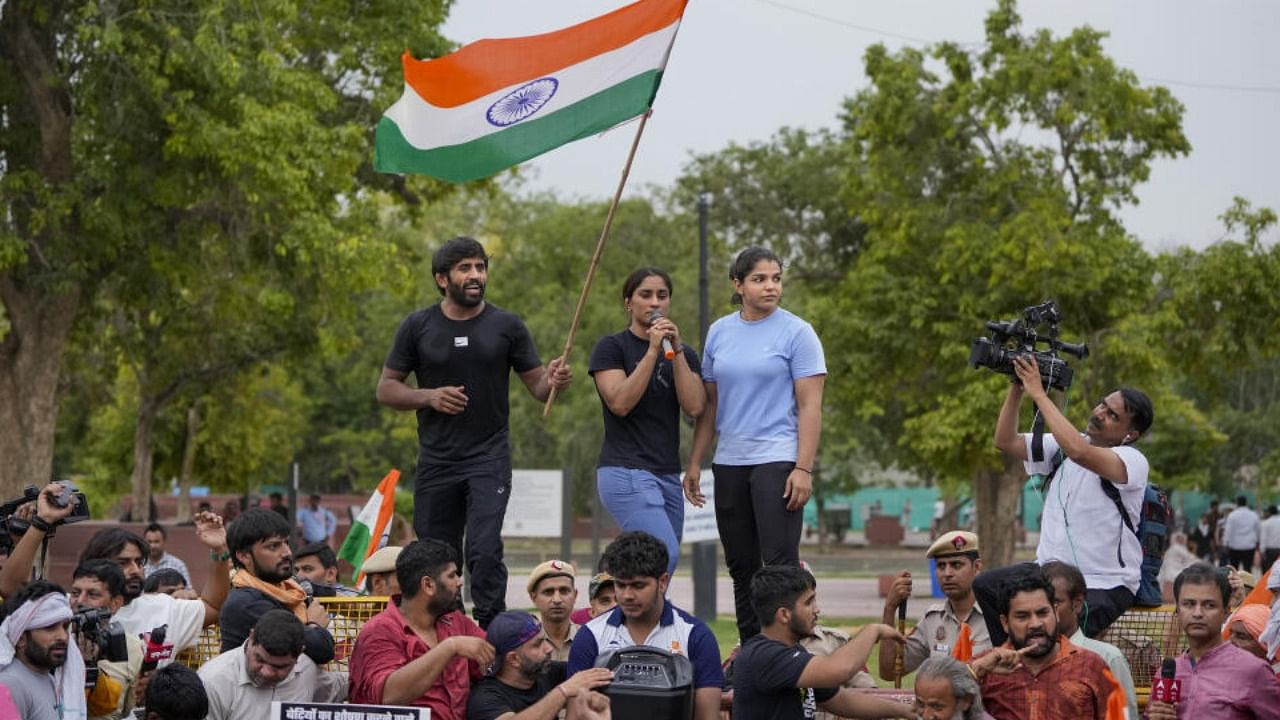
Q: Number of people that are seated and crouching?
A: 1